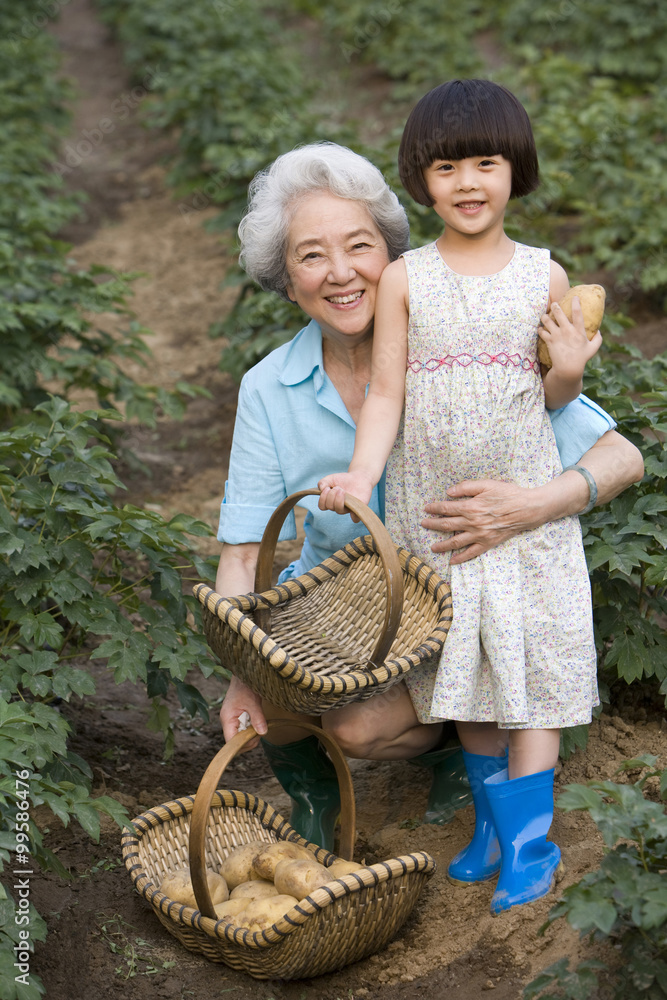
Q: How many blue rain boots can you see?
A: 2